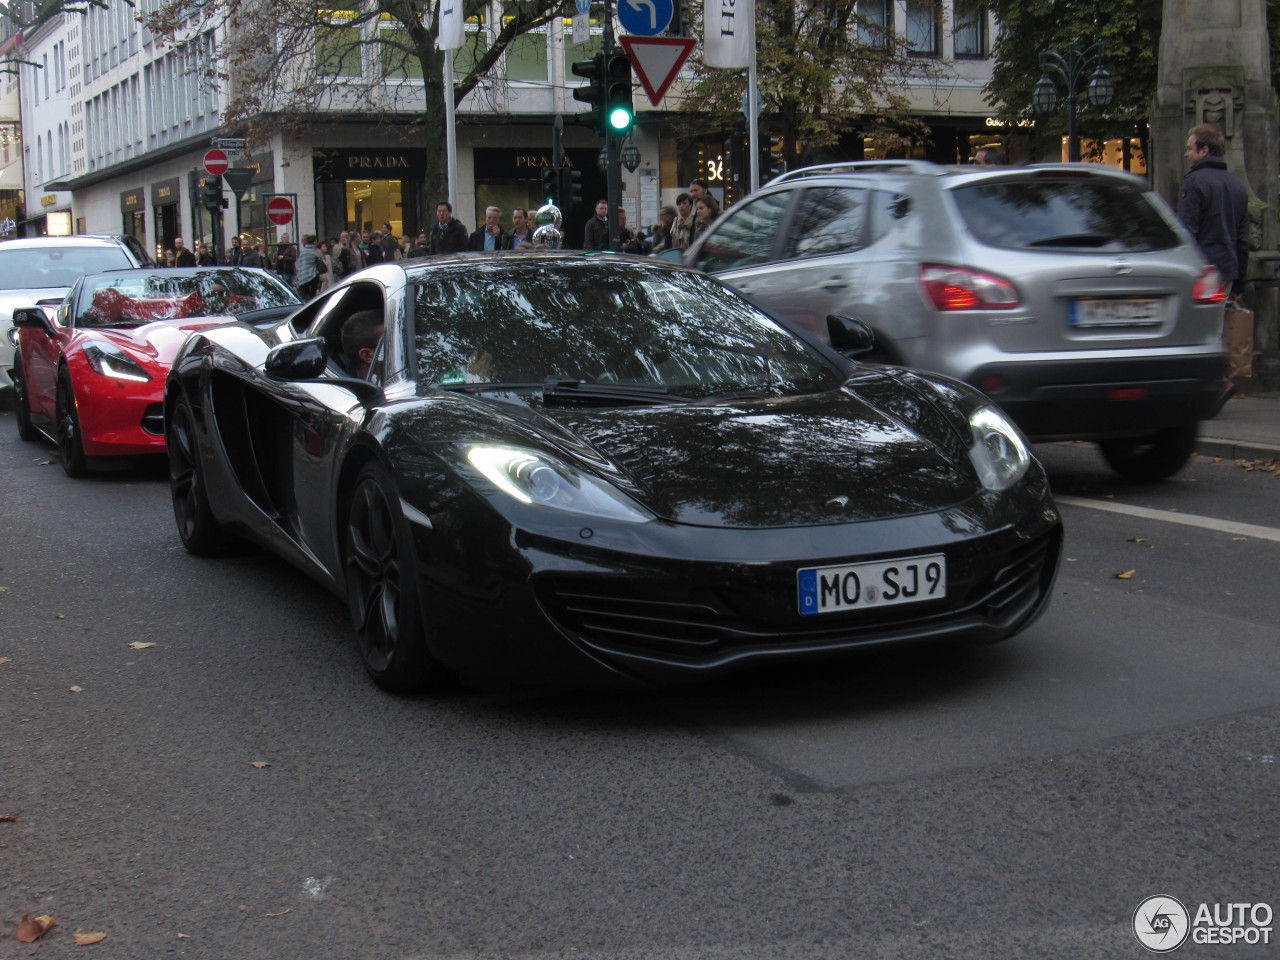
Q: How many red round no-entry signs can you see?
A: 2